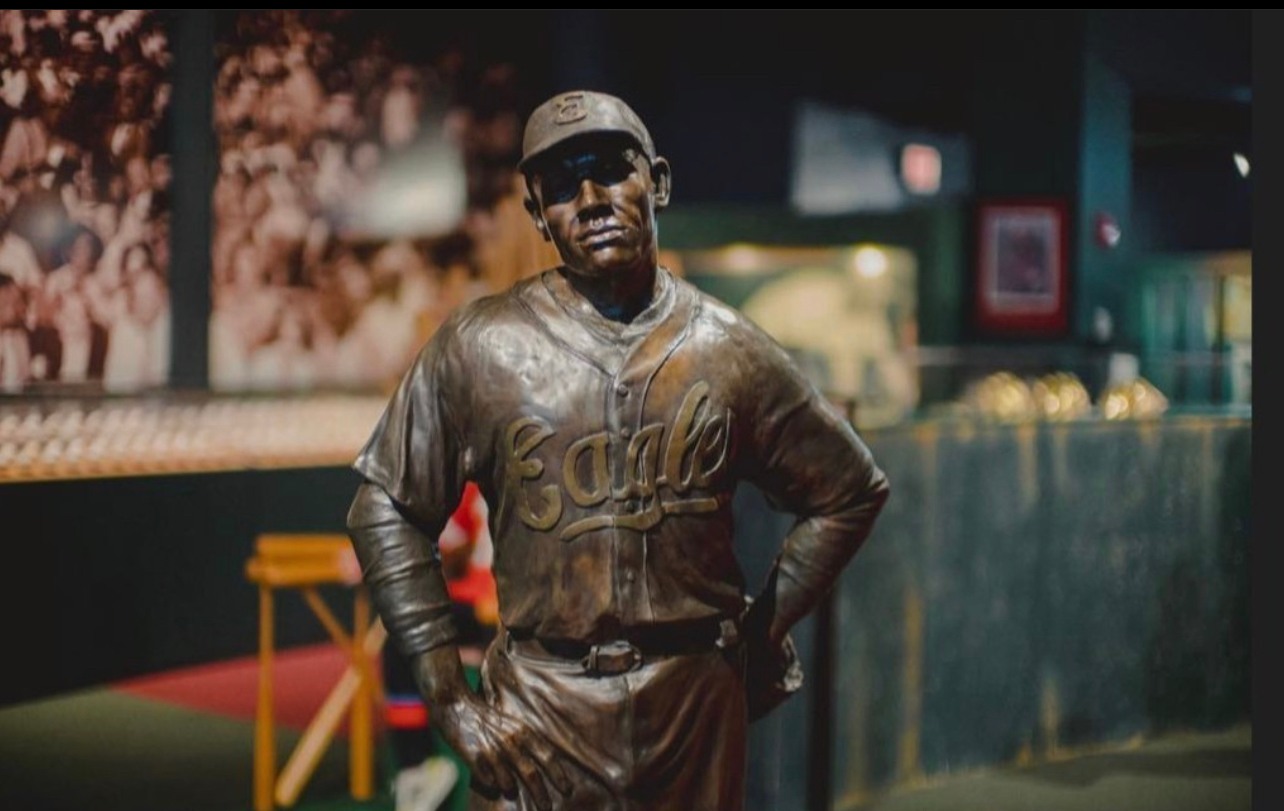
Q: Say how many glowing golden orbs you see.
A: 3